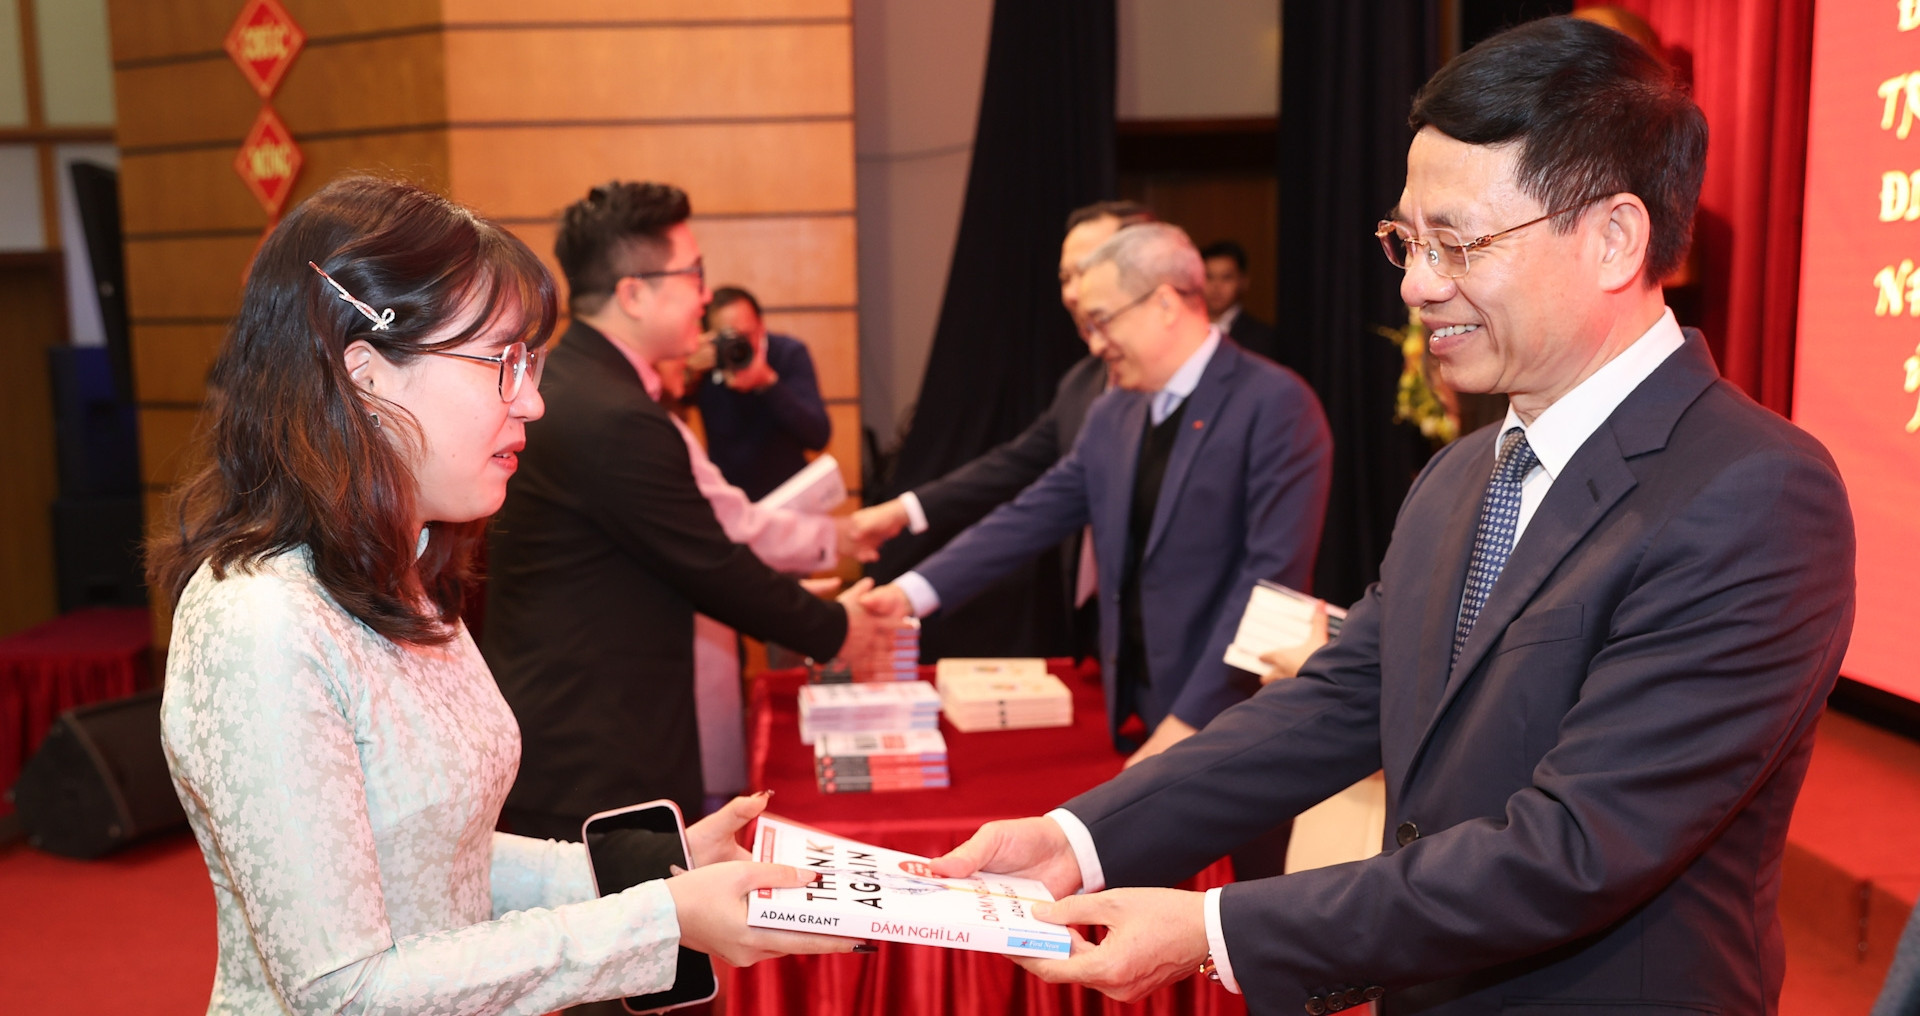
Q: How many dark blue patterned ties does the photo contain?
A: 1